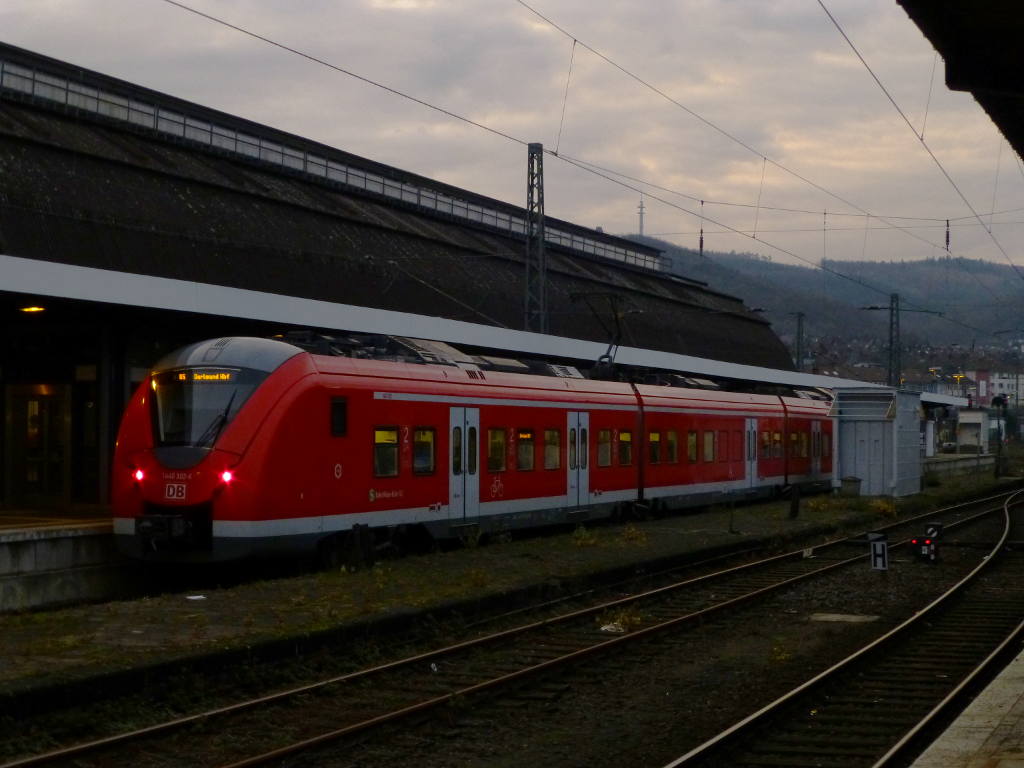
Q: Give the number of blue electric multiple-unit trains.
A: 0